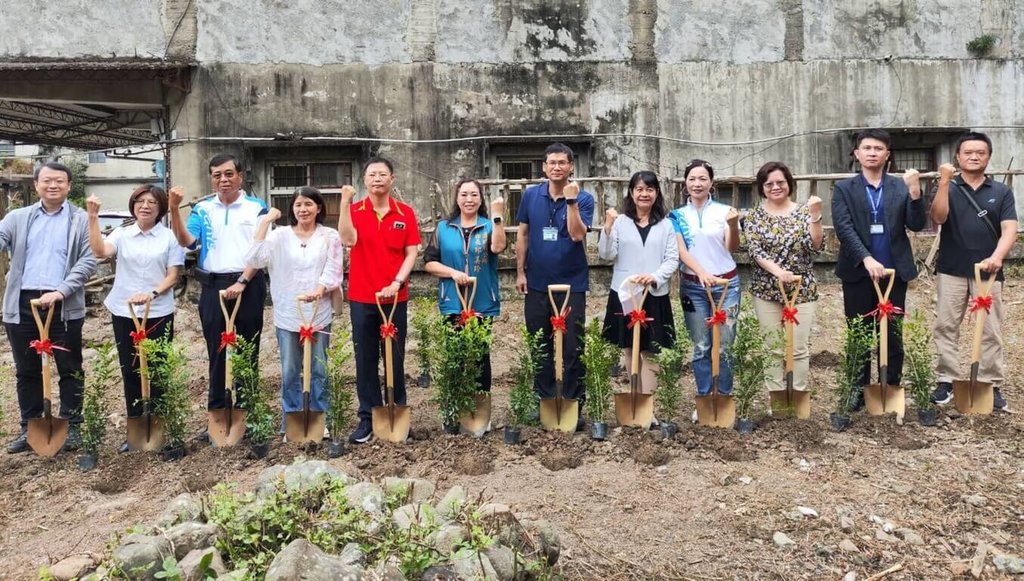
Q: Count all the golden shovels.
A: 12